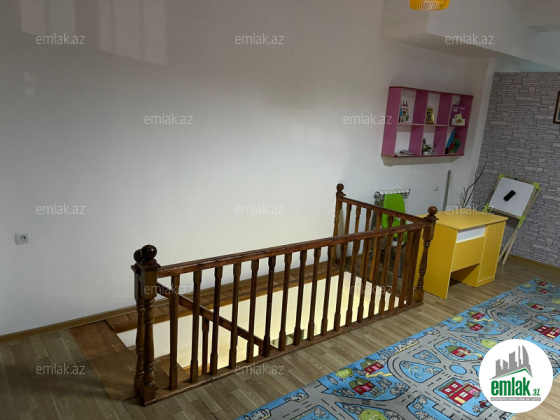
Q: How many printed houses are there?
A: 10